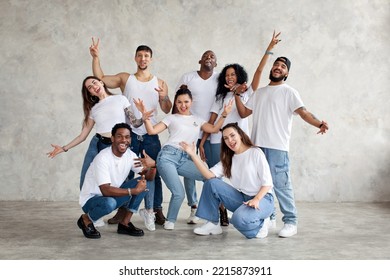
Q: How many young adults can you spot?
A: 8